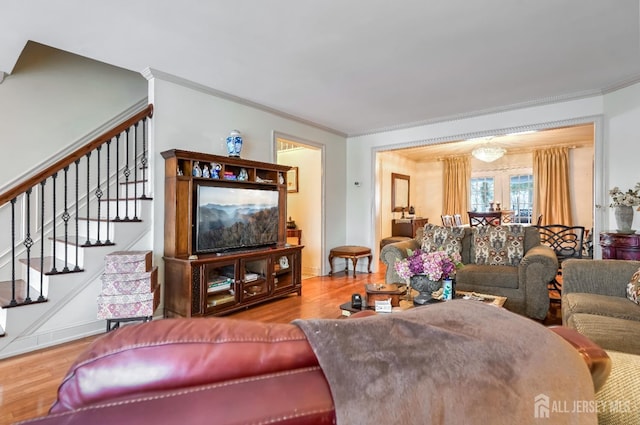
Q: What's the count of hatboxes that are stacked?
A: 3